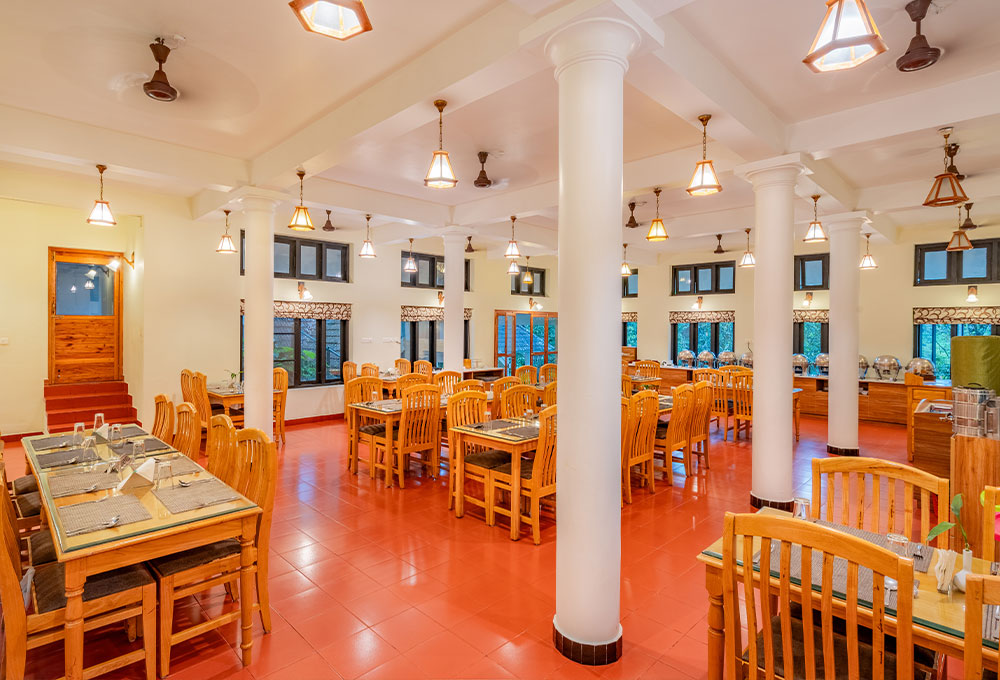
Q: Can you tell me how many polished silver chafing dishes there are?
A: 9